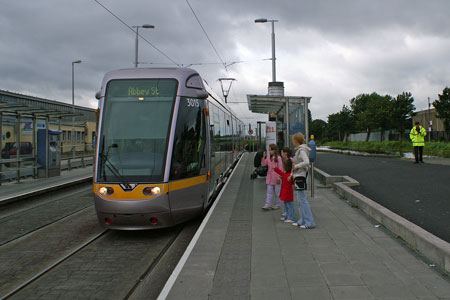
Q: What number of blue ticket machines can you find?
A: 1